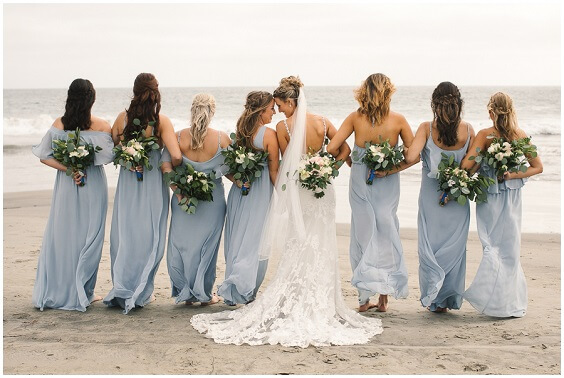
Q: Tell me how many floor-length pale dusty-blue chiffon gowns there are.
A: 7